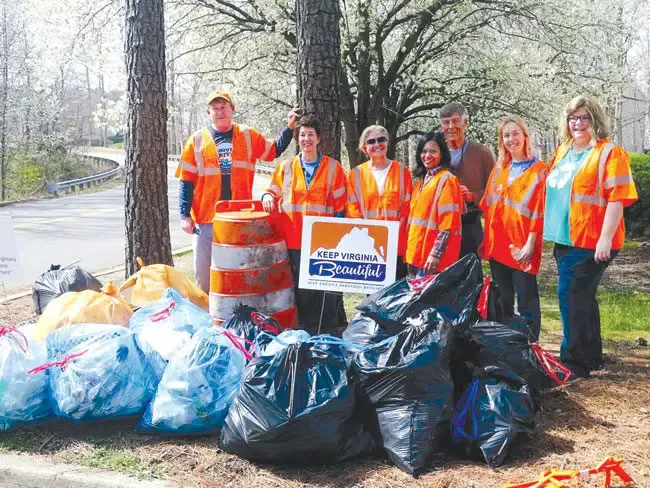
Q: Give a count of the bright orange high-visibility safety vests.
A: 6